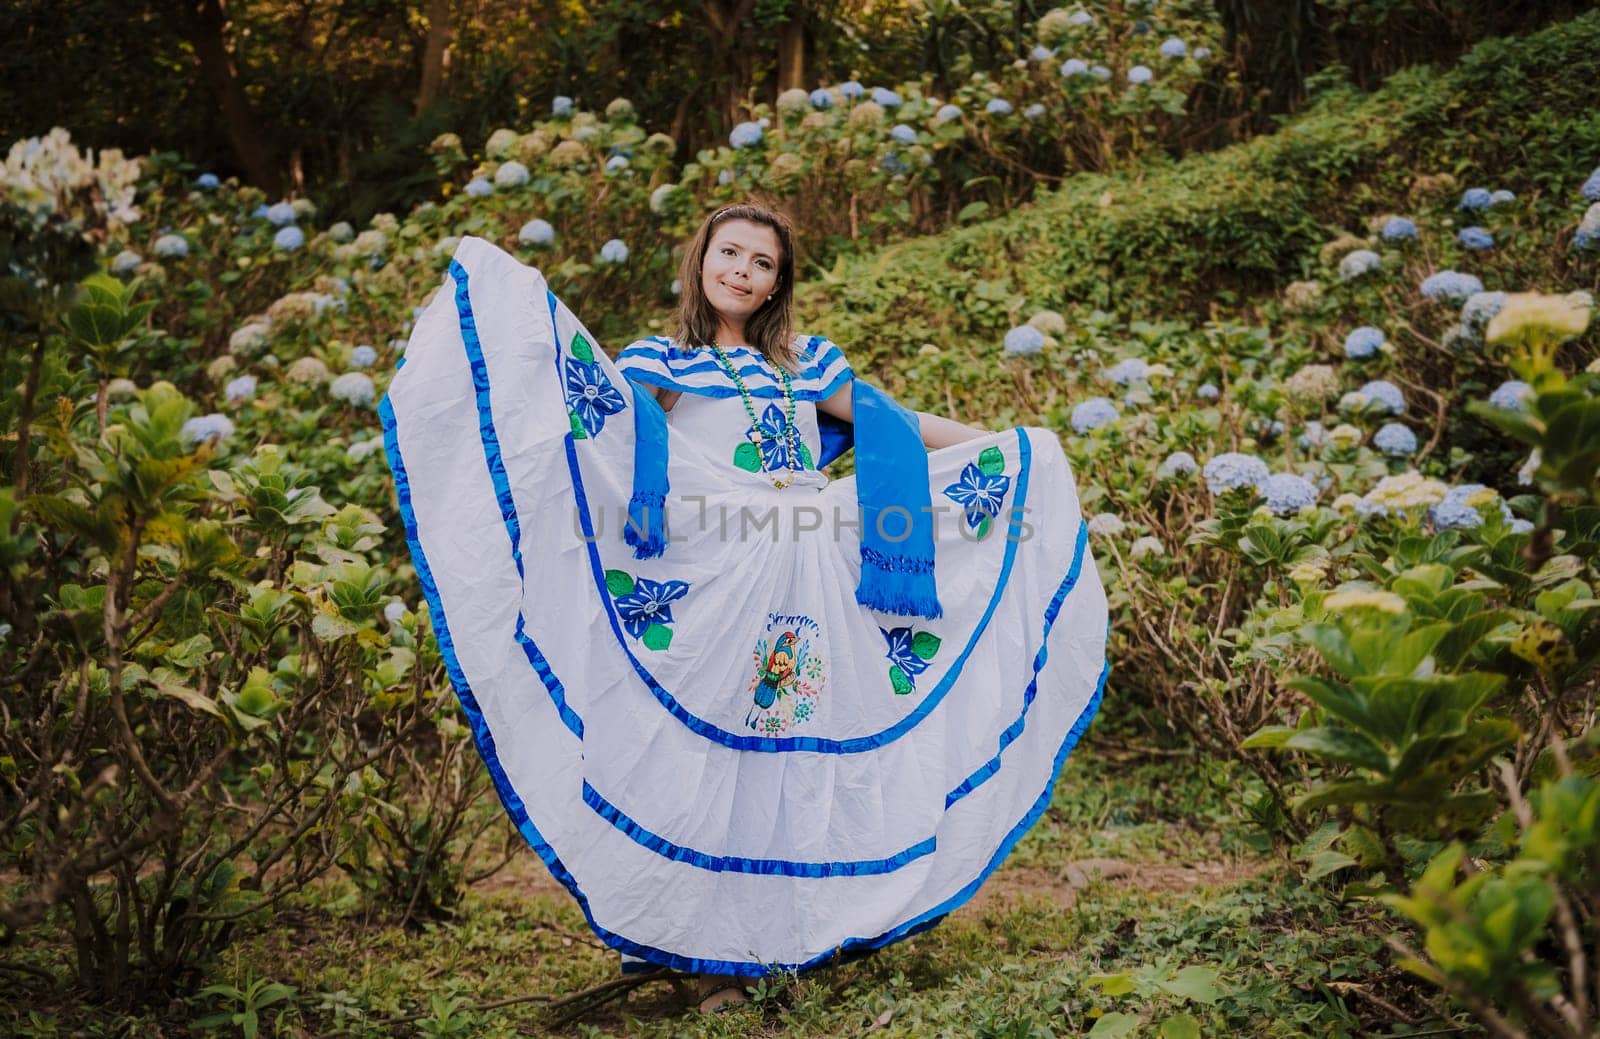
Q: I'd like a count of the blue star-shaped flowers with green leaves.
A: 5